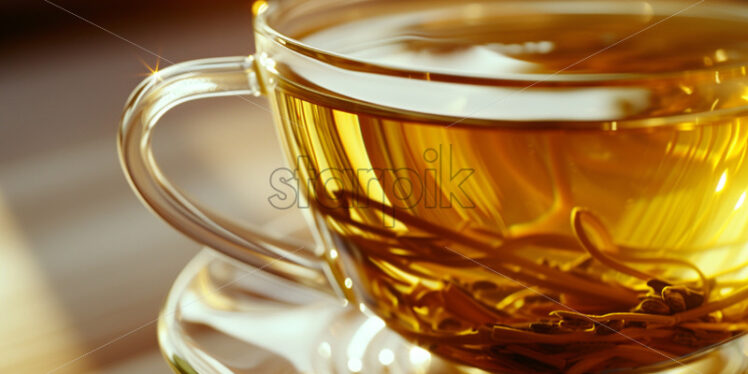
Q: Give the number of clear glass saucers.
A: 1